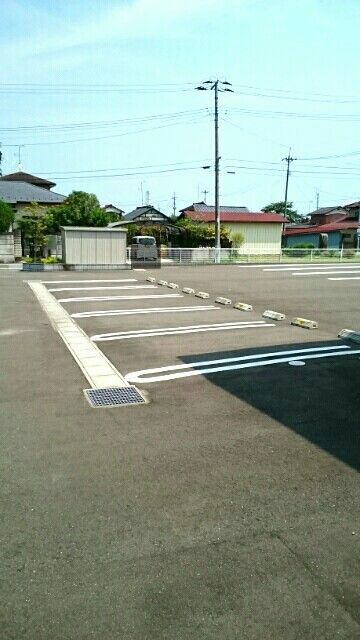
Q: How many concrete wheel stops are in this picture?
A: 10